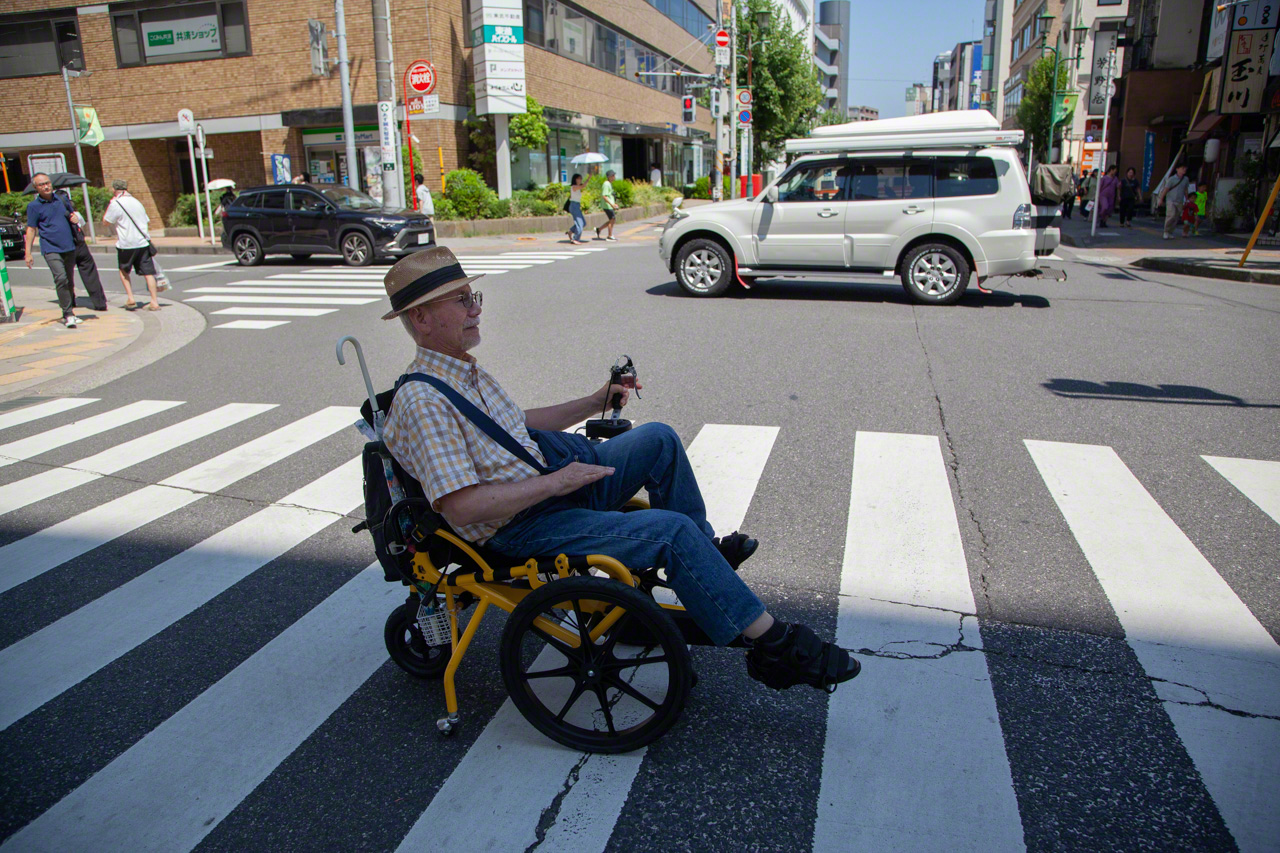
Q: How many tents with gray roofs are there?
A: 0